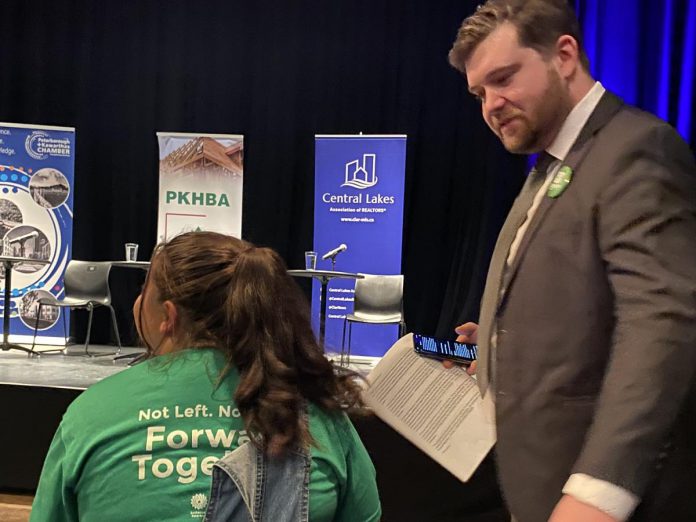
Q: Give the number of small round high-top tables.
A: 3